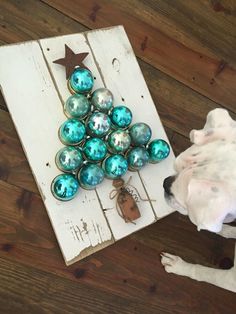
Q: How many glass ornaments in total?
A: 15